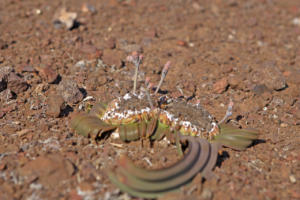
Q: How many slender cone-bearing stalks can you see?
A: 4